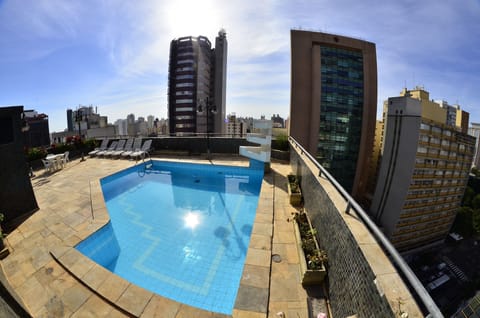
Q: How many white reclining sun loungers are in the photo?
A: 6